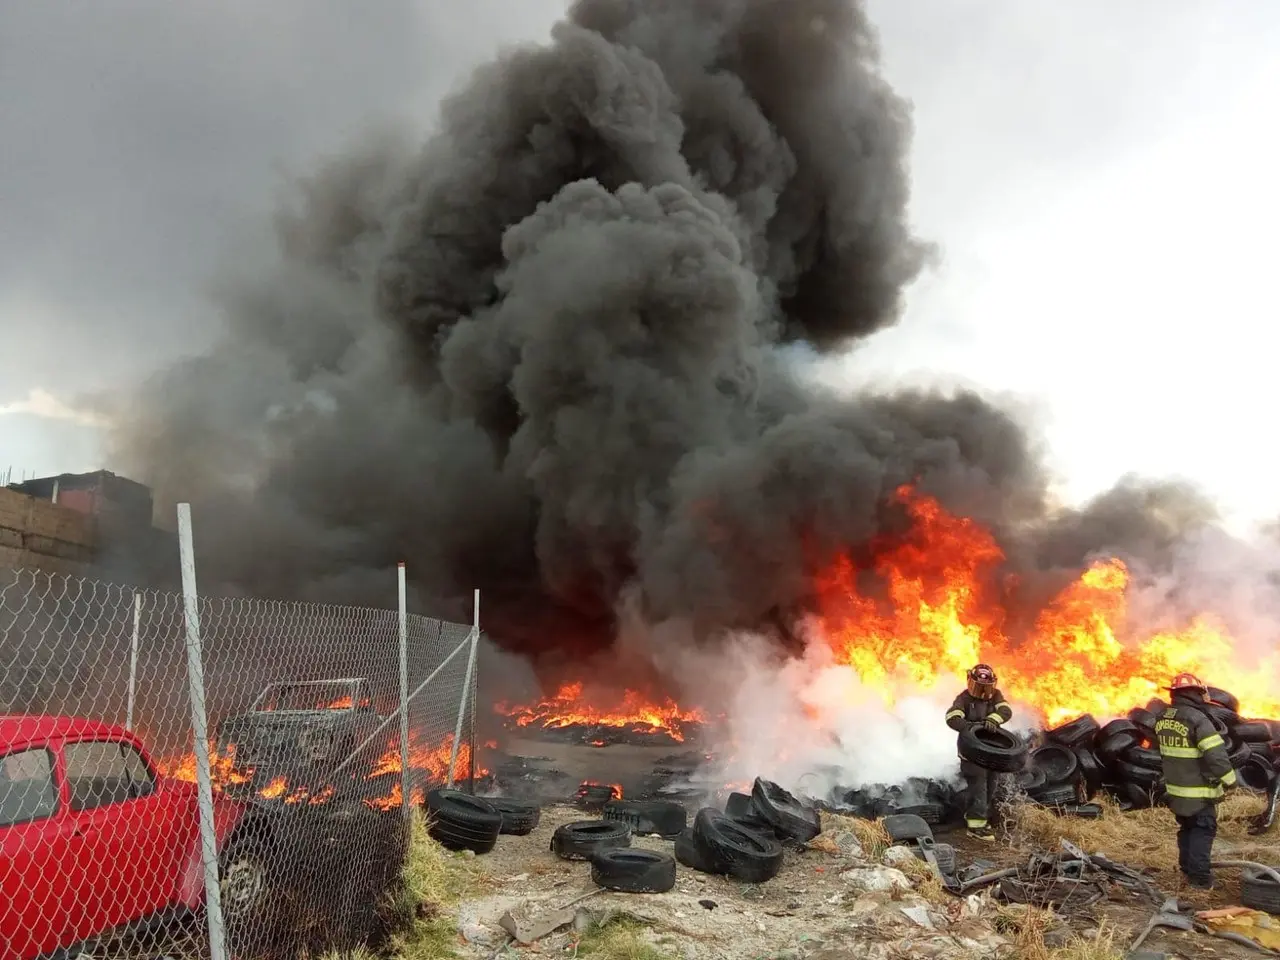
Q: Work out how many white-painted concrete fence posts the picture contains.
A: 4